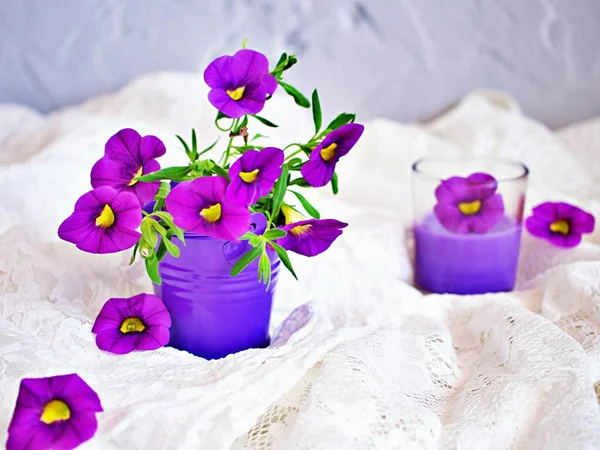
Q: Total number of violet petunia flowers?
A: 11